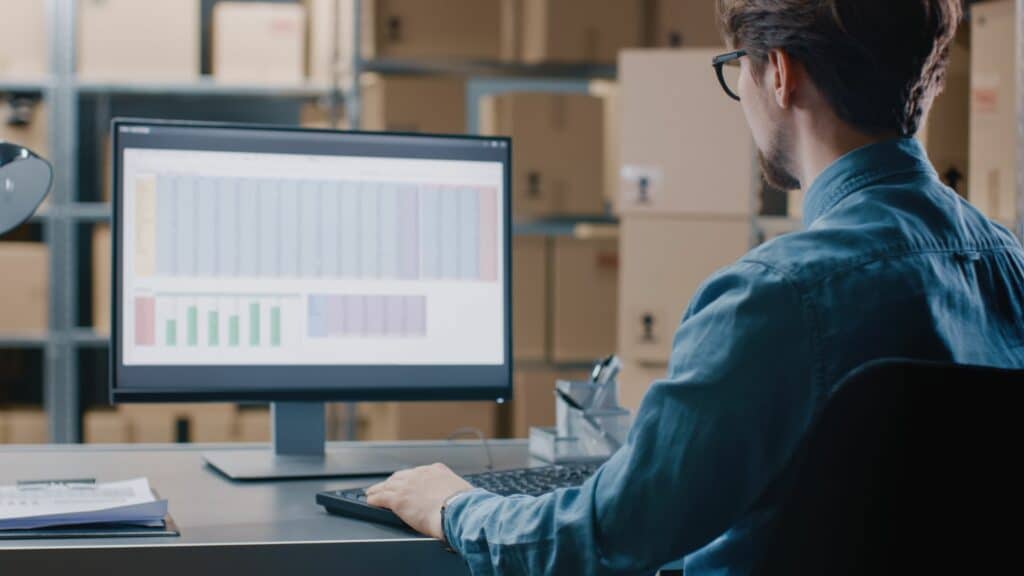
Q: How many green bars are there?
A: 6